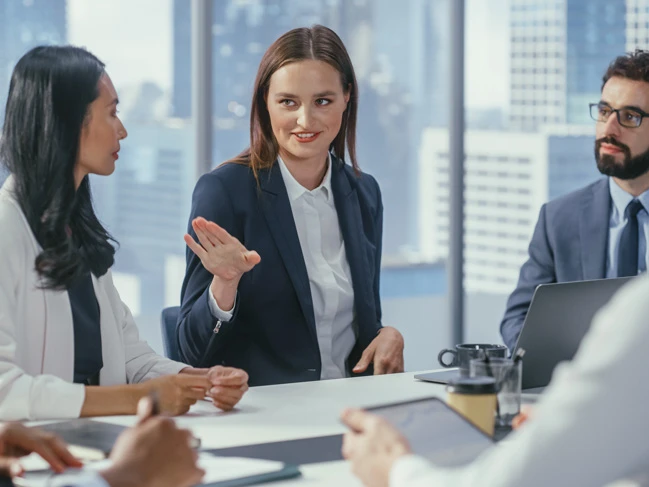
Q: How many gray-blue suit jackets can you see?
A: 1